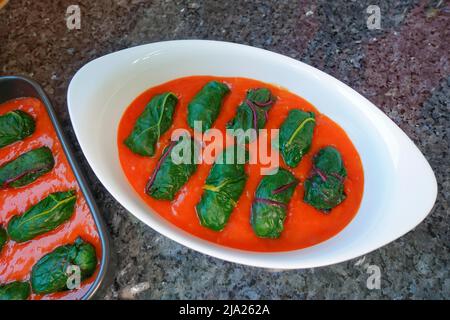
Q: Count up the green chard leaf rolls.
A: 14